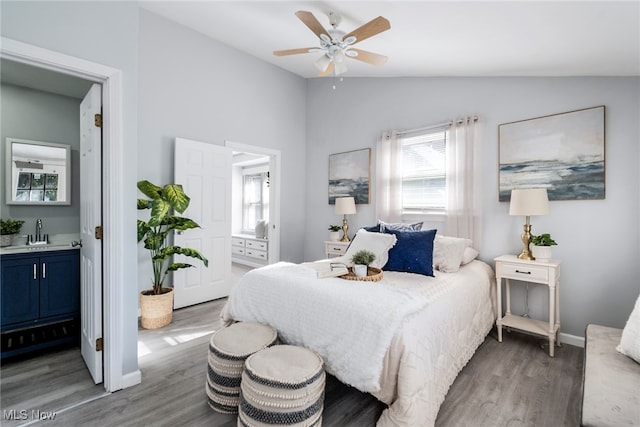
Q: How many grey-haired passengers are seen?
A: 0